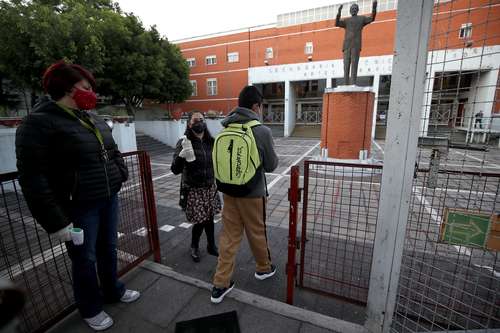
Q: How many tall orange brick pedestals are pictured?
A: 1